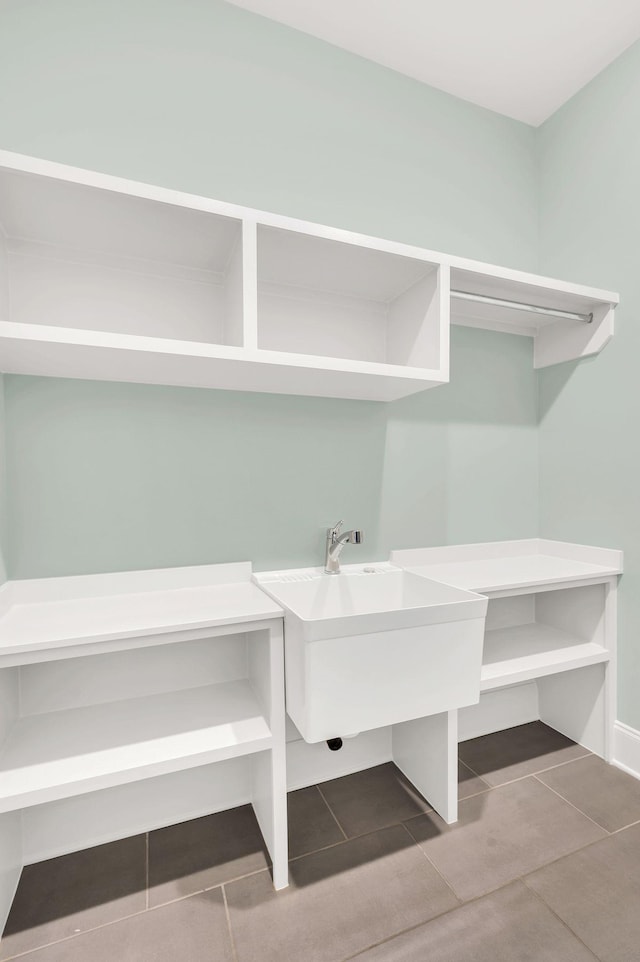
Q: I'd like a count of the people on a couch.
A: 0